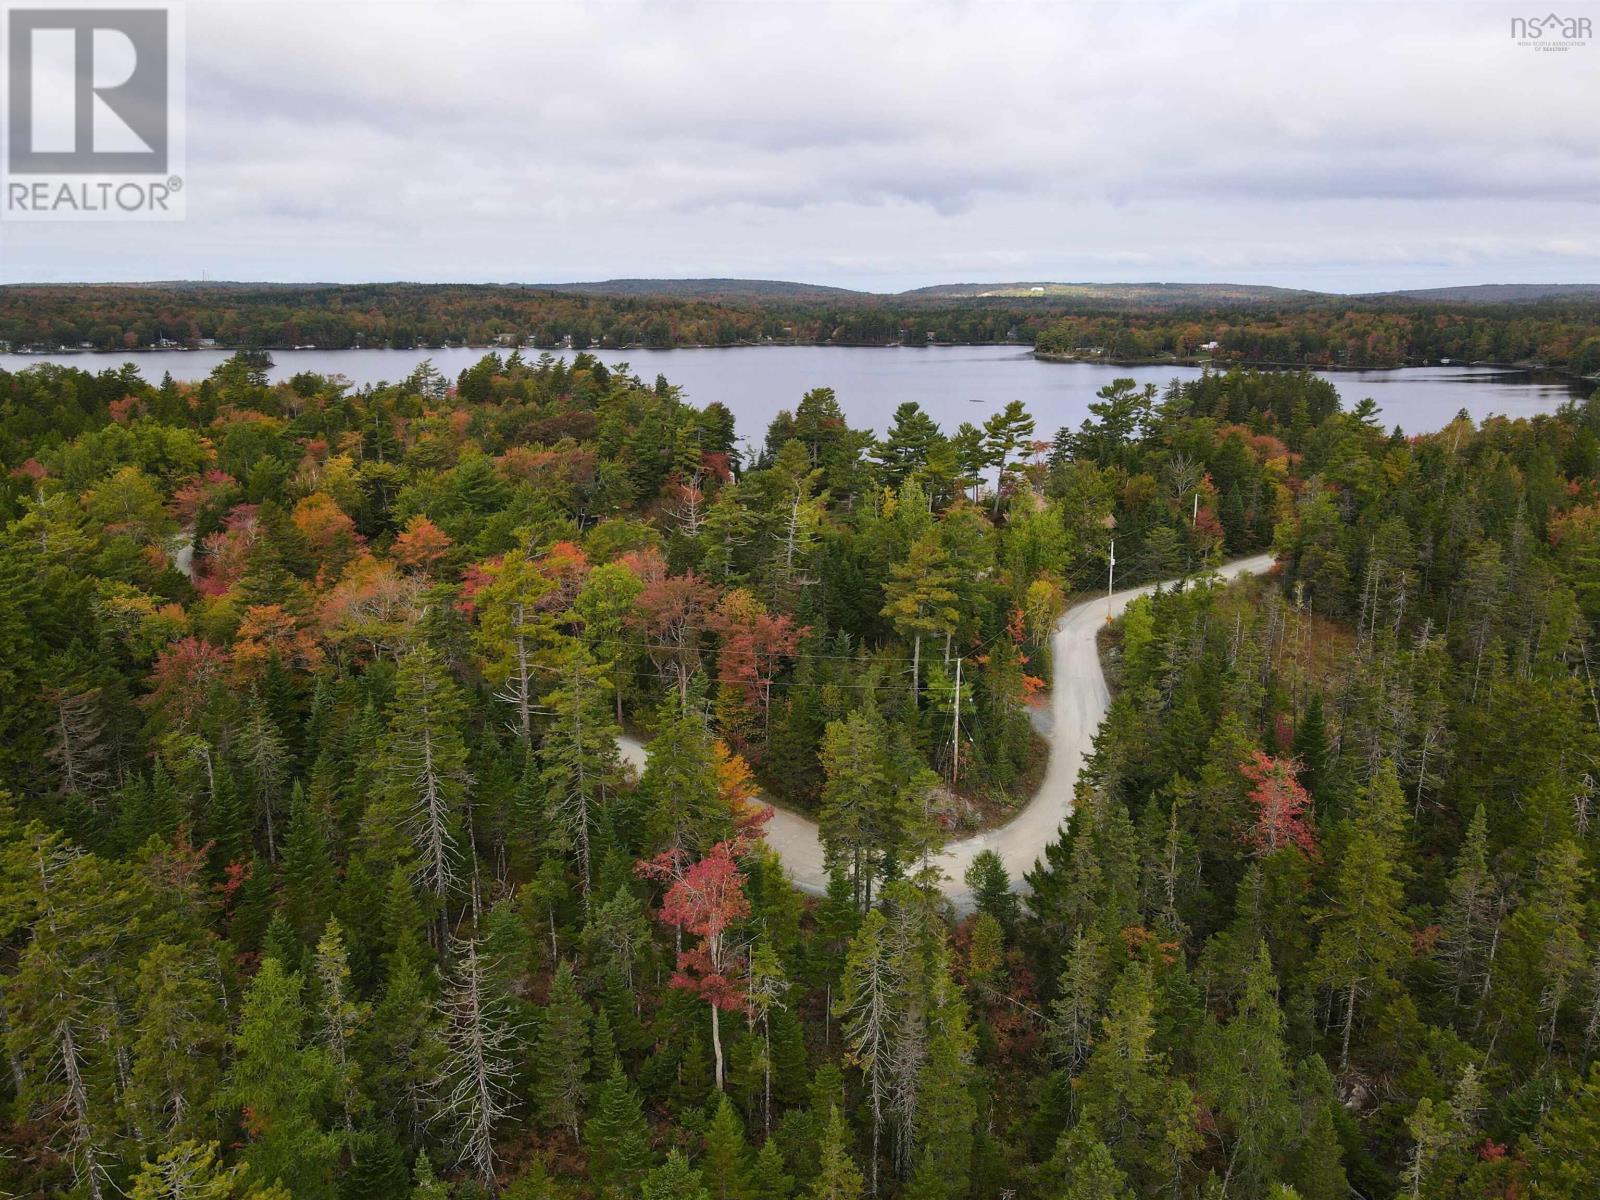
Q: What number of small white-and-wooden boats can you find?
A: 0